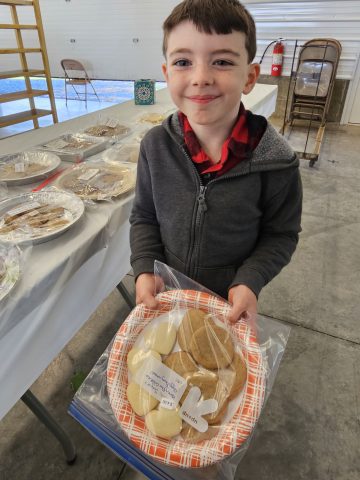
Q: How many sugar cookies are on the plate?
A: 4